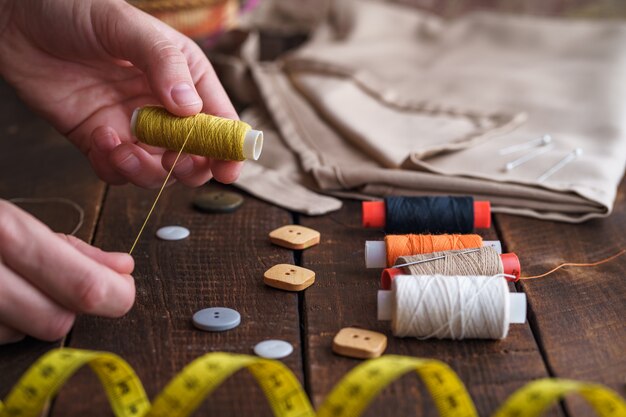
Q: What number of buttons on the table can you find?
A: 7